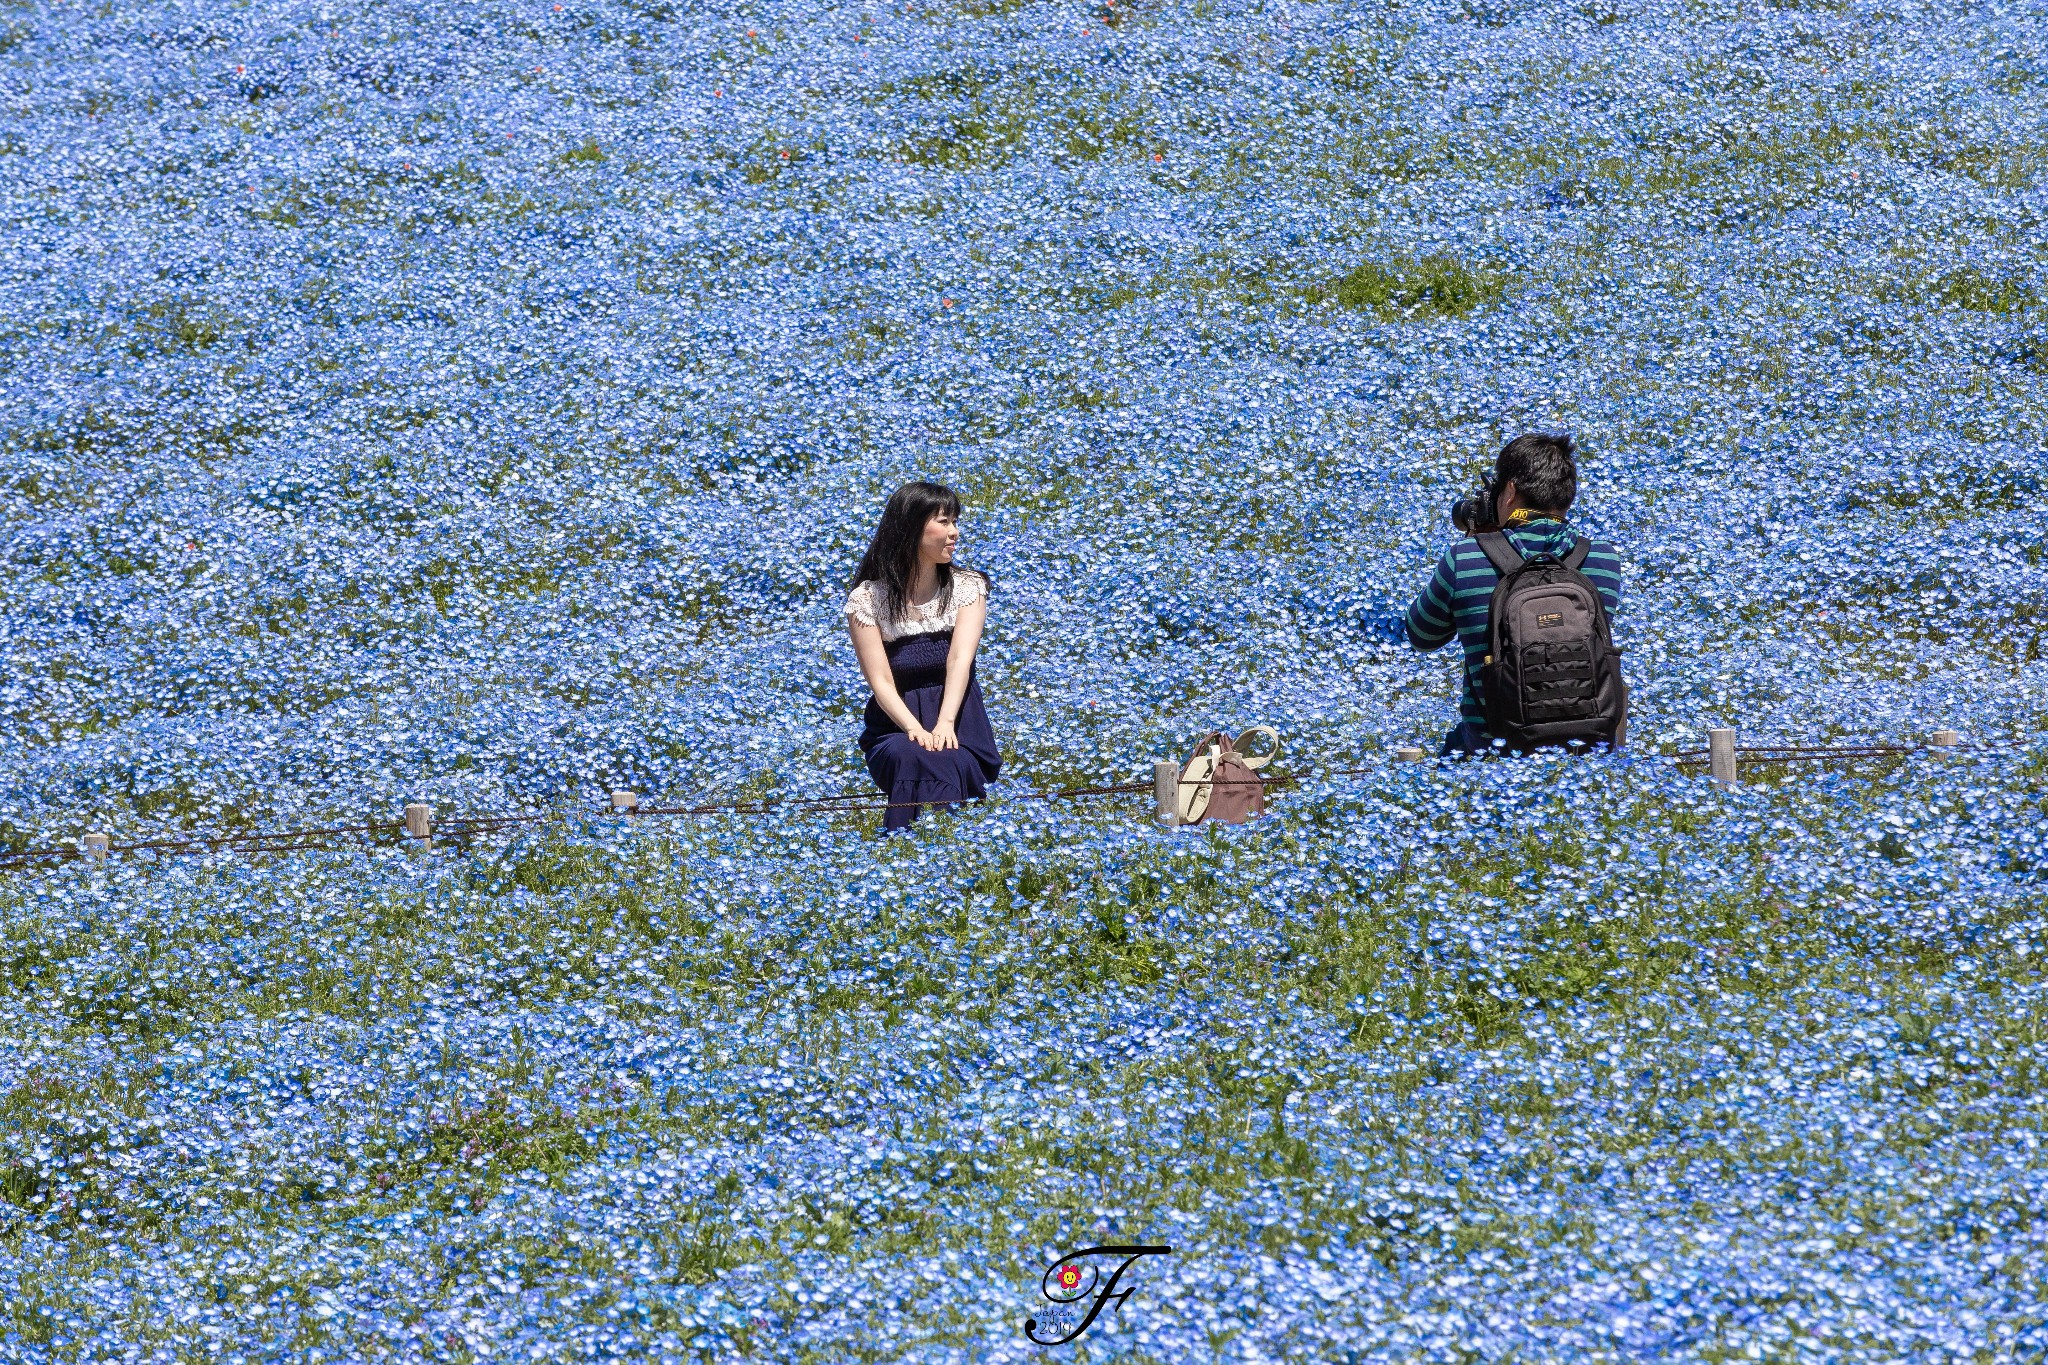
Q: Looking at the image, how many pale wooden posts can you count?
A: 7